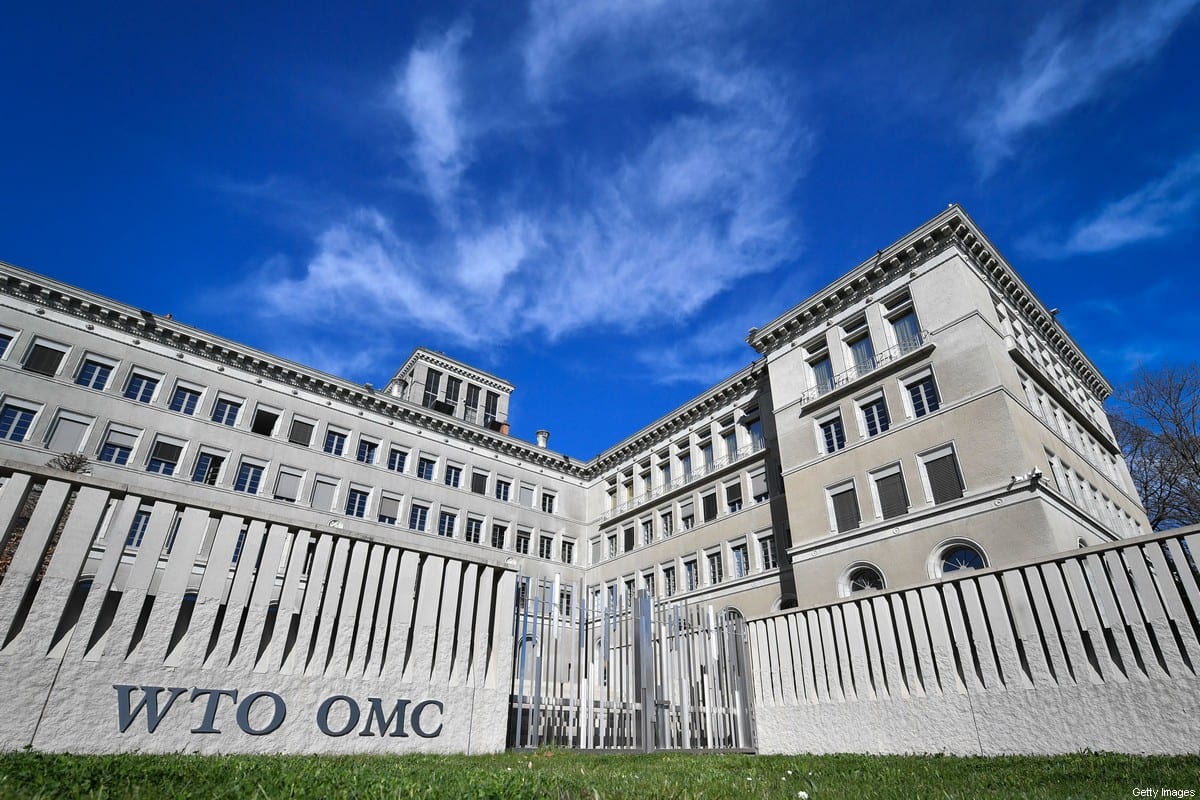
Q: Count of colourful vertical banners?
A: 0